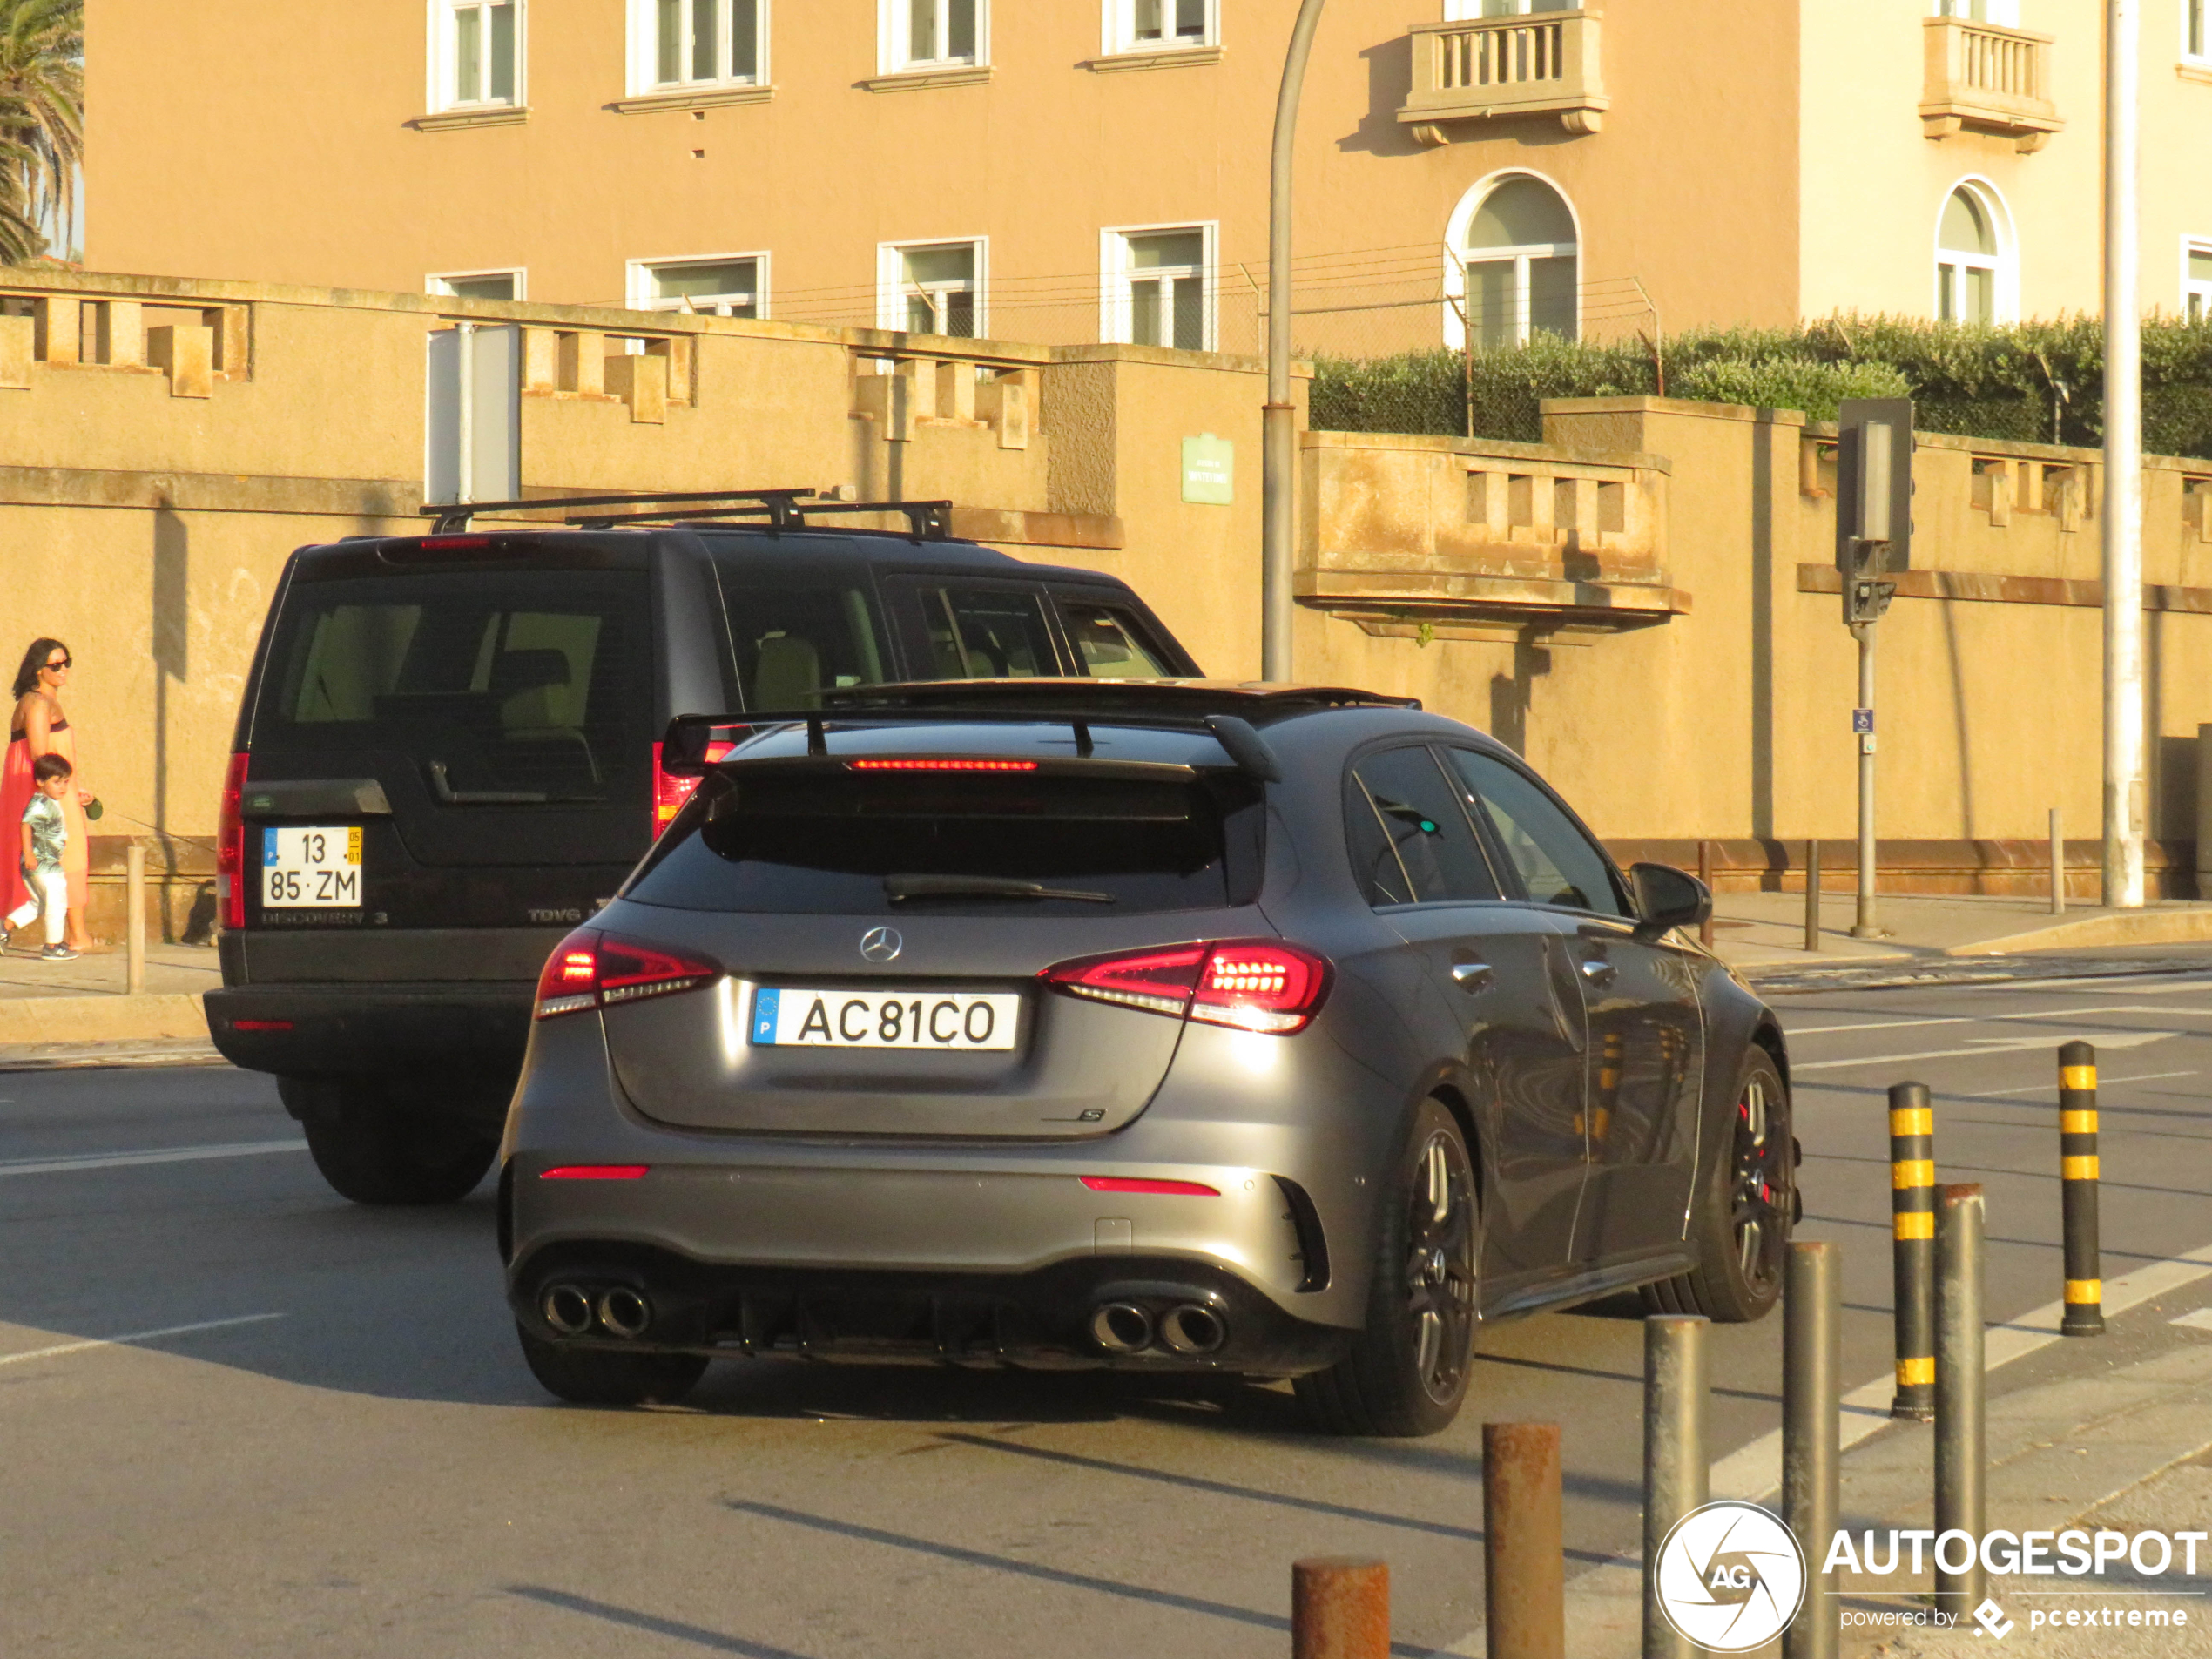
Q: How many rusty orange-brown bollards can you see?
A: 2